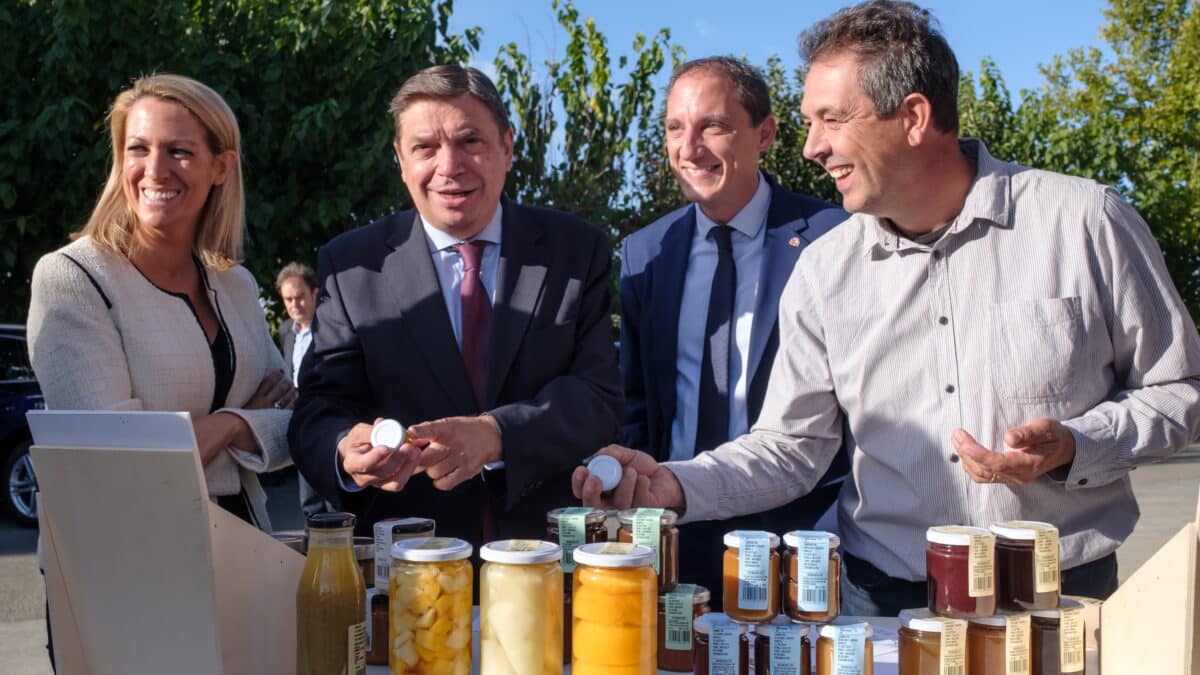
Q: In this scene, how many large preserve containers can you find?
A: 3